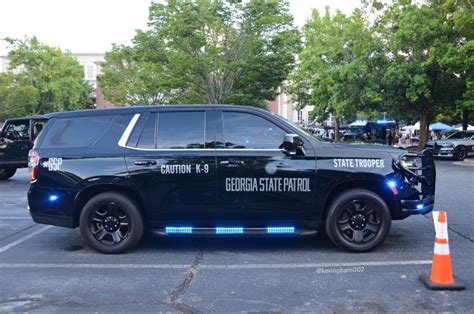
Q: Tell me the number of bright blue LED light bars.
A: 3